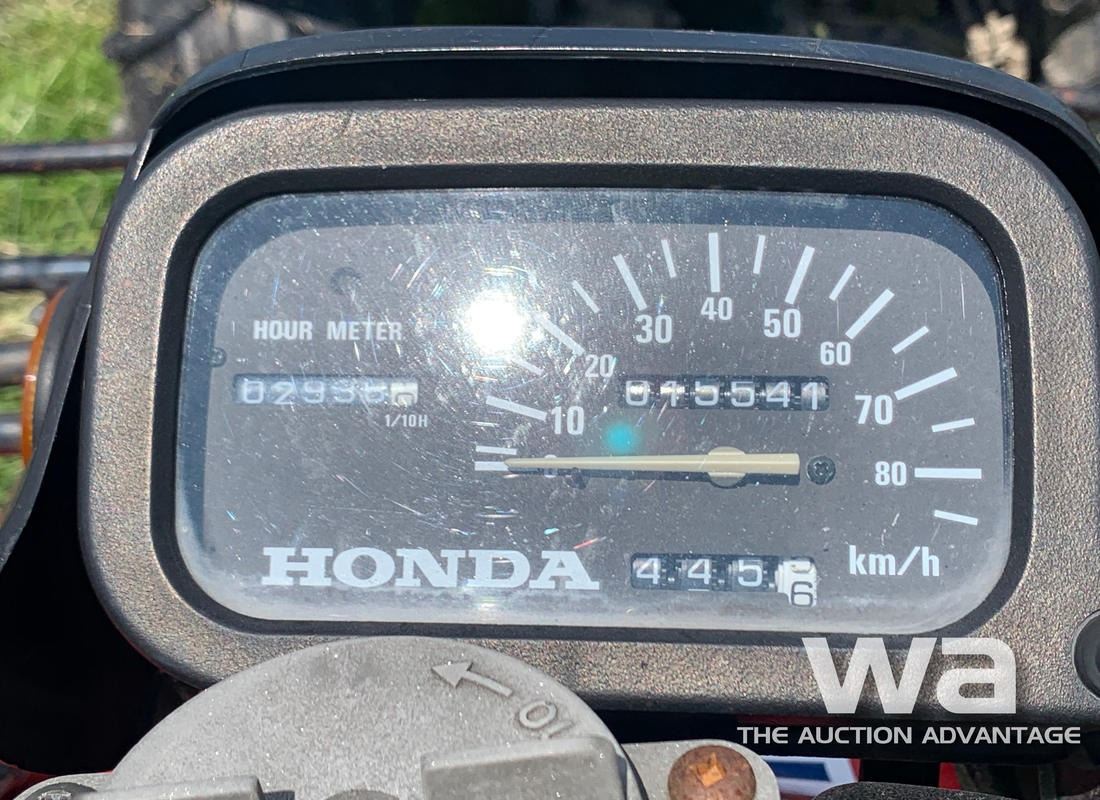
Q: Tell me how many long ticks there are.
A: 9